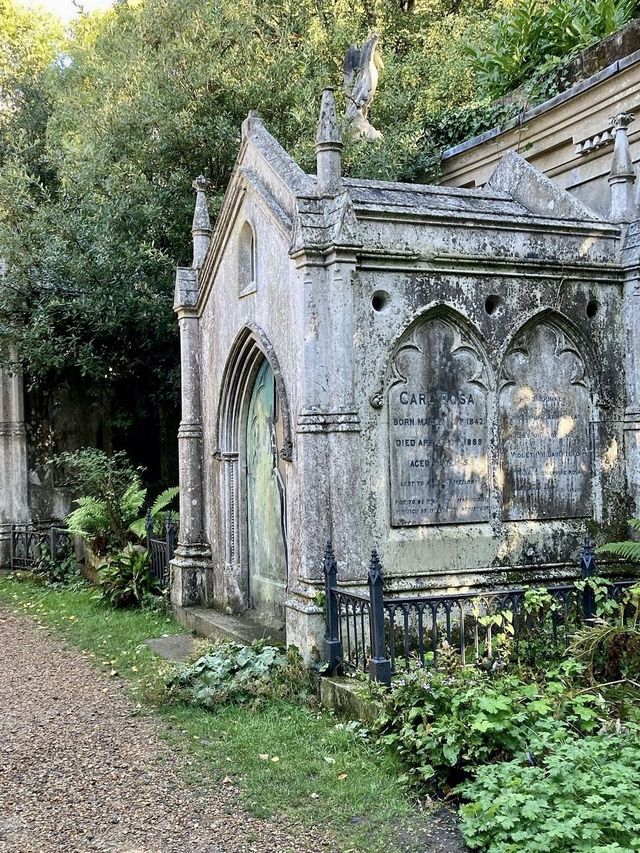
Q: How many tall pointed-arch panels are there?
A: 2